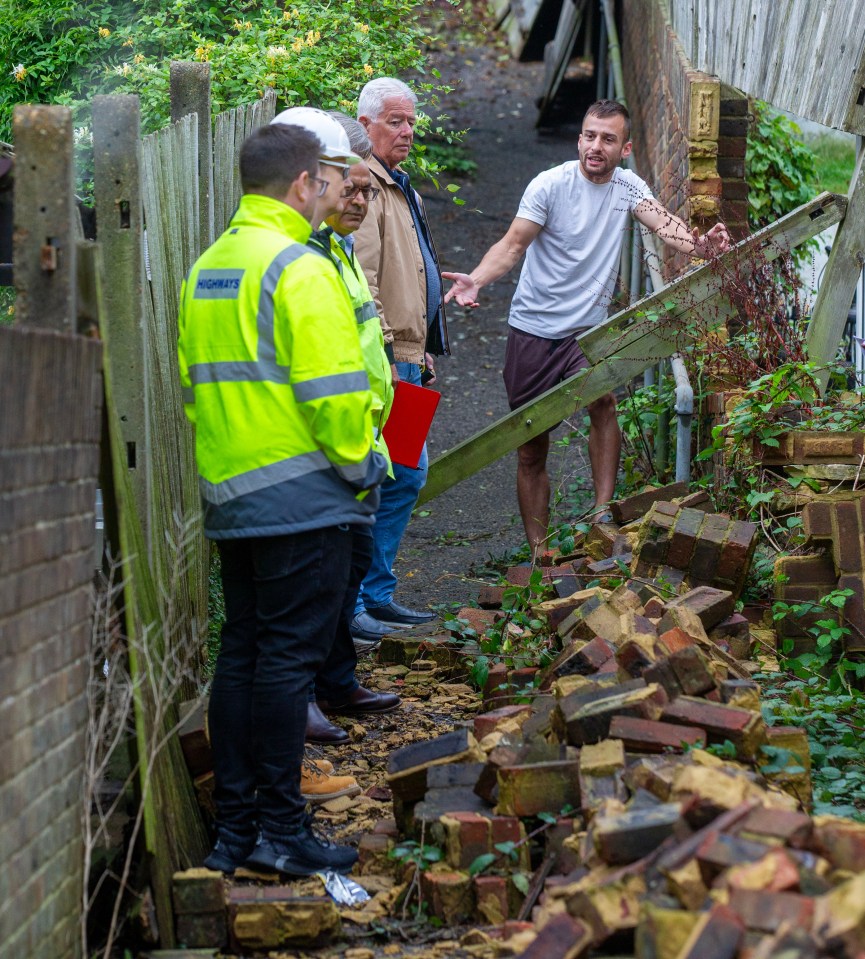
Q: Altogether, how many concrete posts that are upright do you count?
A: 3